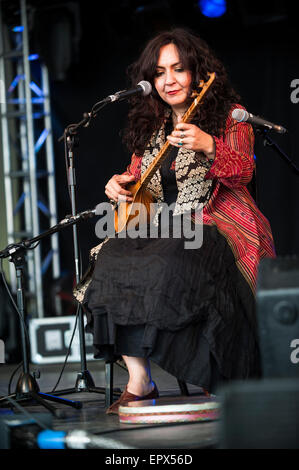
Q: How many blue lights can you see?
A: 1